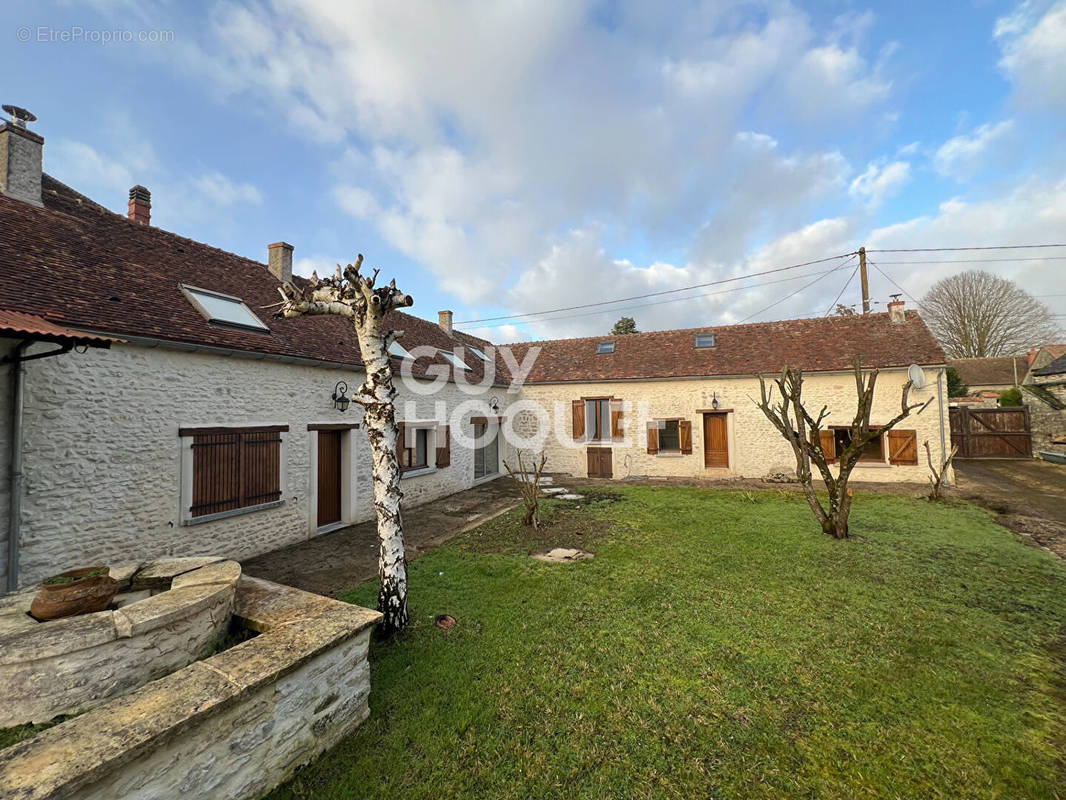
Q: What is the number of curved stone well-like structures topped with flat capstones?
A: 1